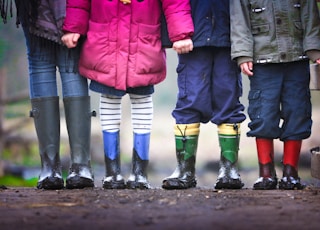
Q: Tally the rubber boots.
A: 8